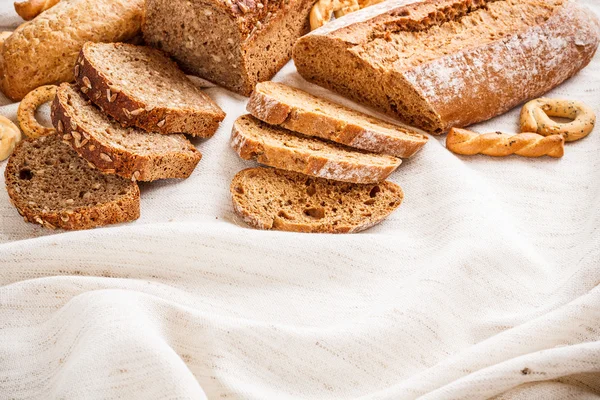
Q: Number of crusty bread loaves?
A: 3